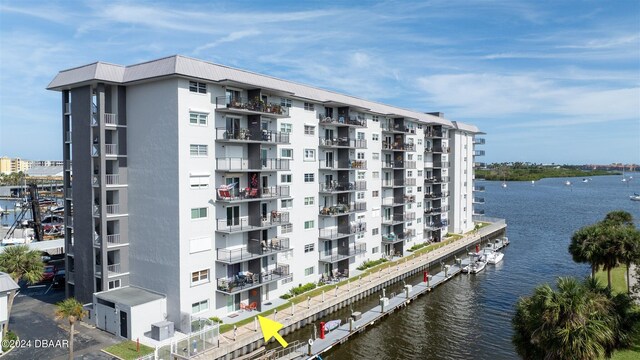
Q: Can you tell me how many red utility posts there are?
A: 3